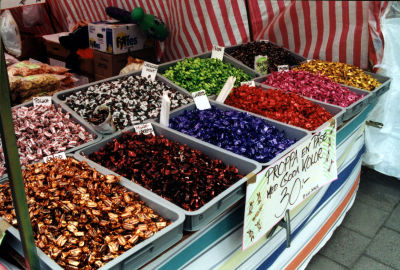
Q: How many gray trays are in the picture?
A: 10